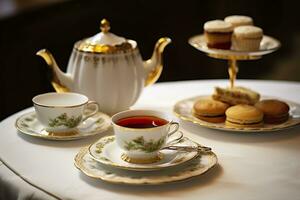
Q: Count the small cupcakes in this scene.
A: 3